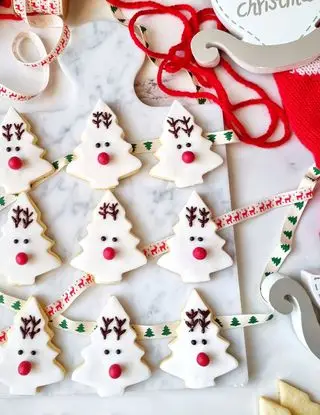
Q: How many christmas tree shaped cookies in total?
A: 9